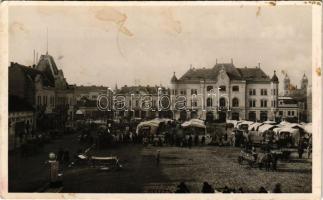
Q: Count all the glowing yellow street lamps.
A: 0